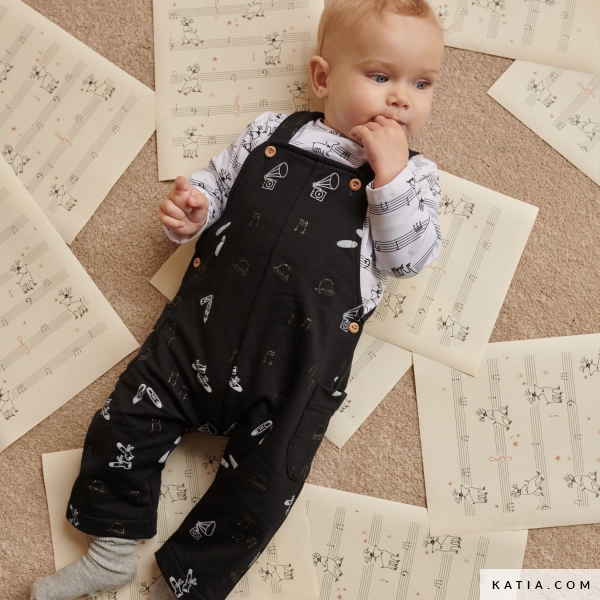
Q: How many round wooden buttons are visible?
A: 4